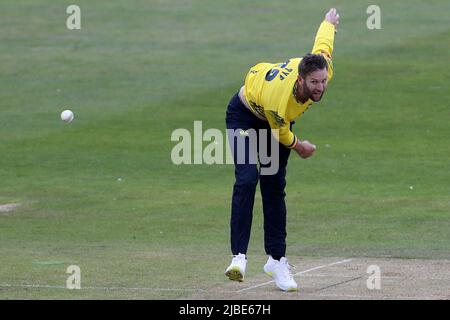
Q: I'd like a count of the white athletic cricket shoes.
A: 2